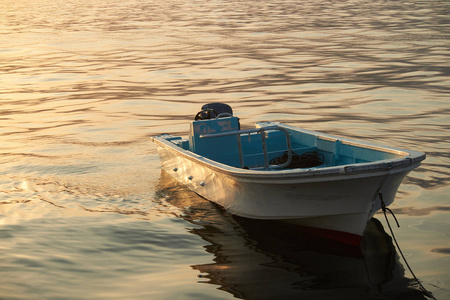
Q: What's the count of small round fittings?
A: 3